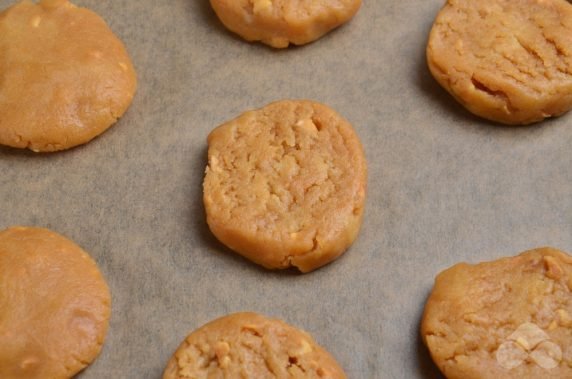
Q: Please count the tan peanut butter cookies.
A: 7